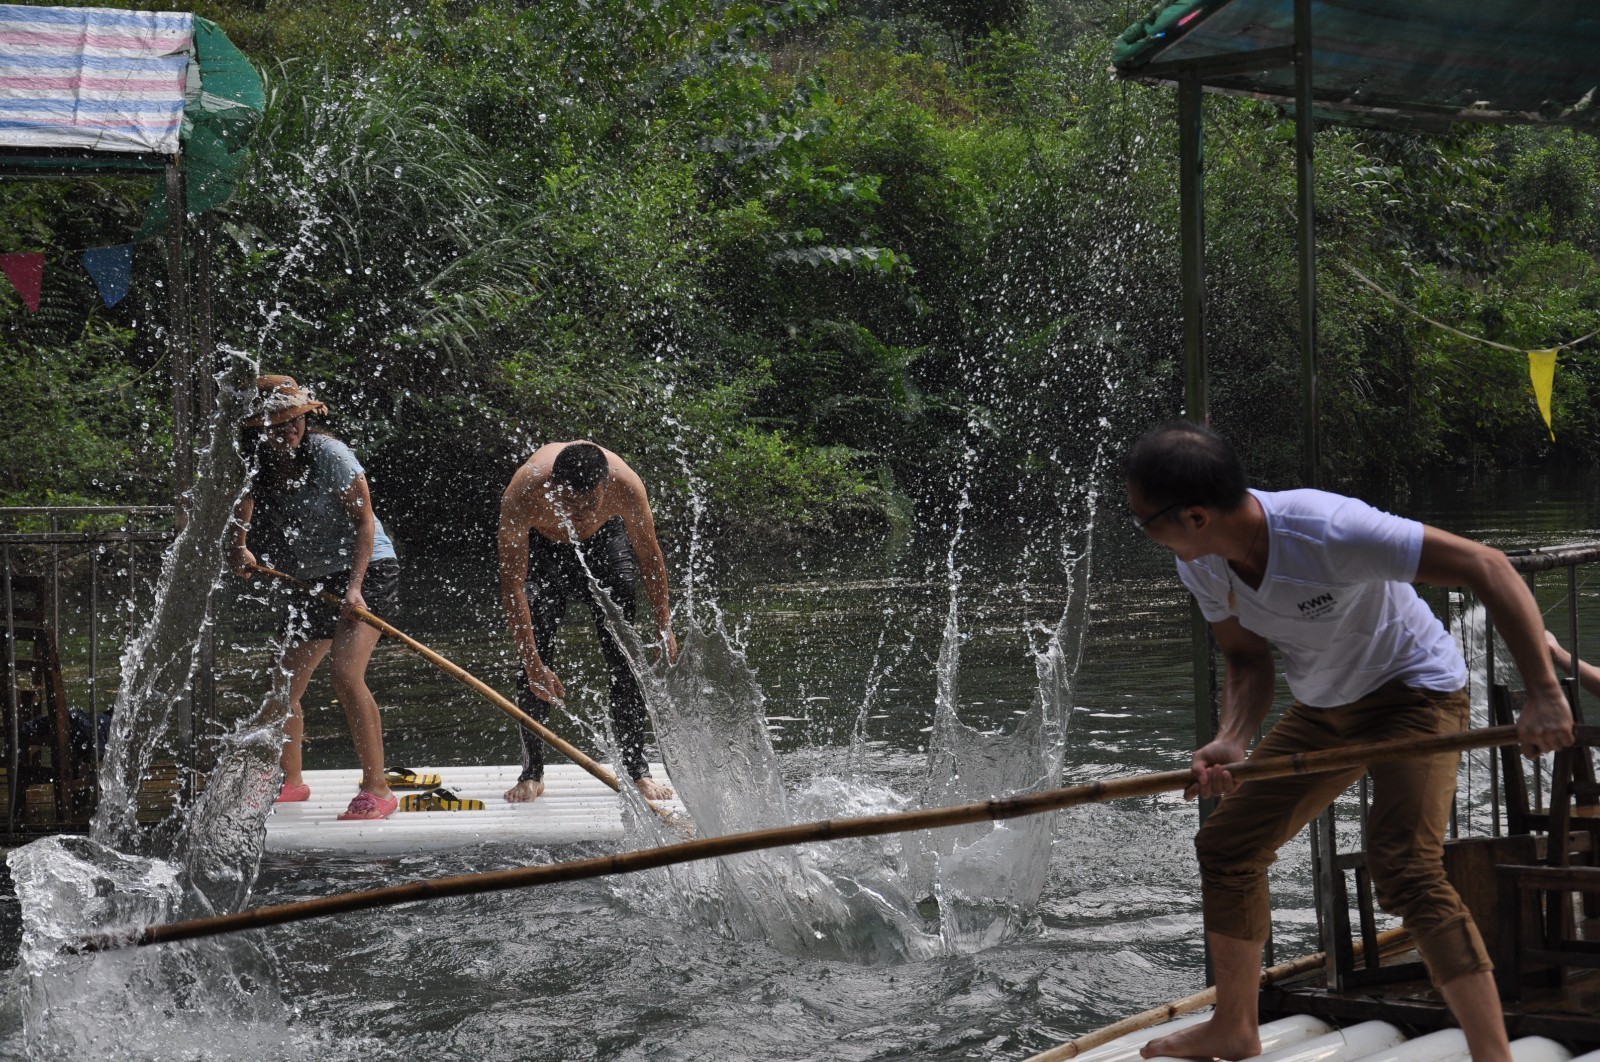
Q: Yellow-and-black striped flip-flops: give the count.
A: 2